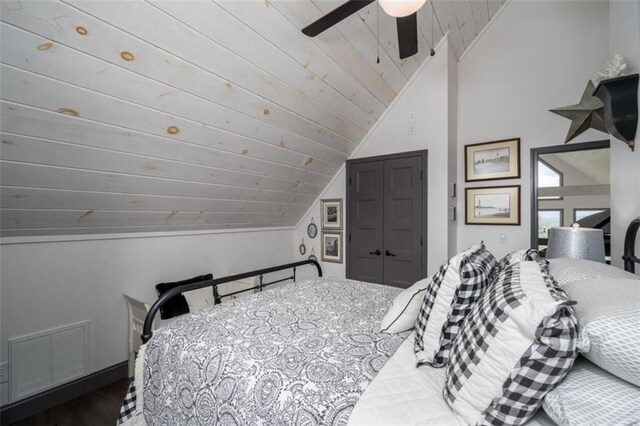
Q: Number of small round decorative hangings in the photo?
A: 3